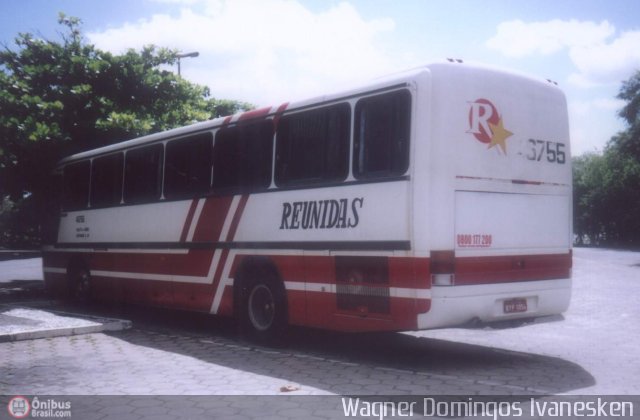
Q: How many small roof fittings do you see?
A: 4